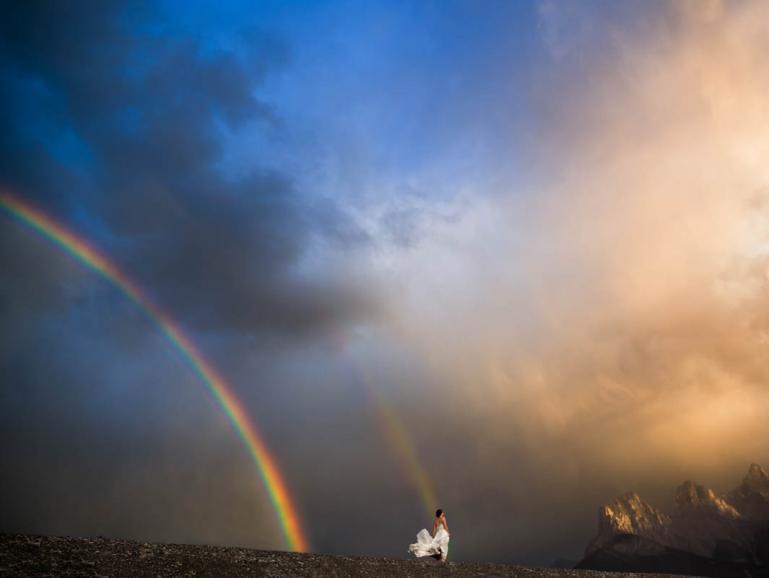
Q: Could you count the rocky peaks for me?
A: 3